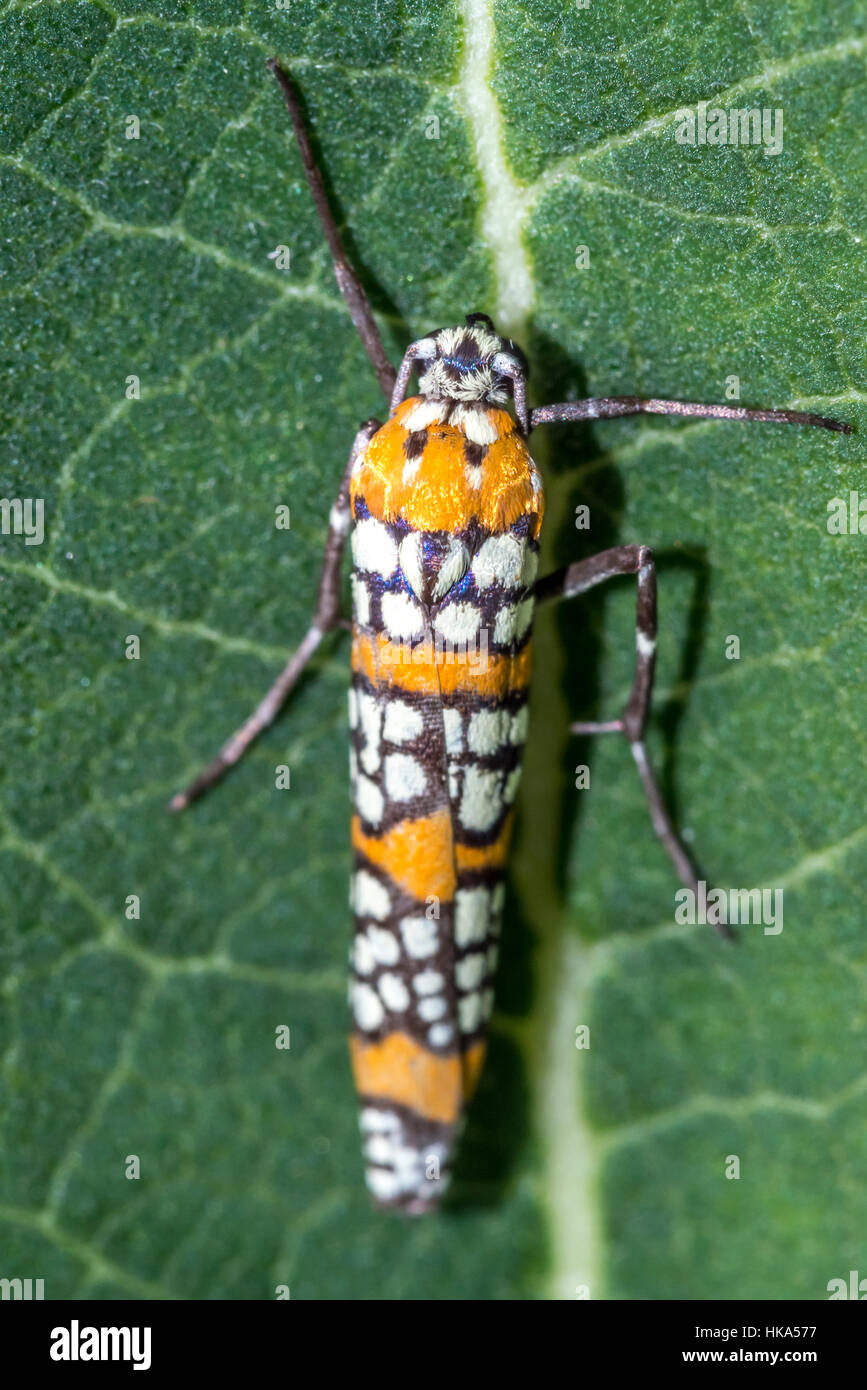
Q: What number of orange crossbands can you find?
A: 4